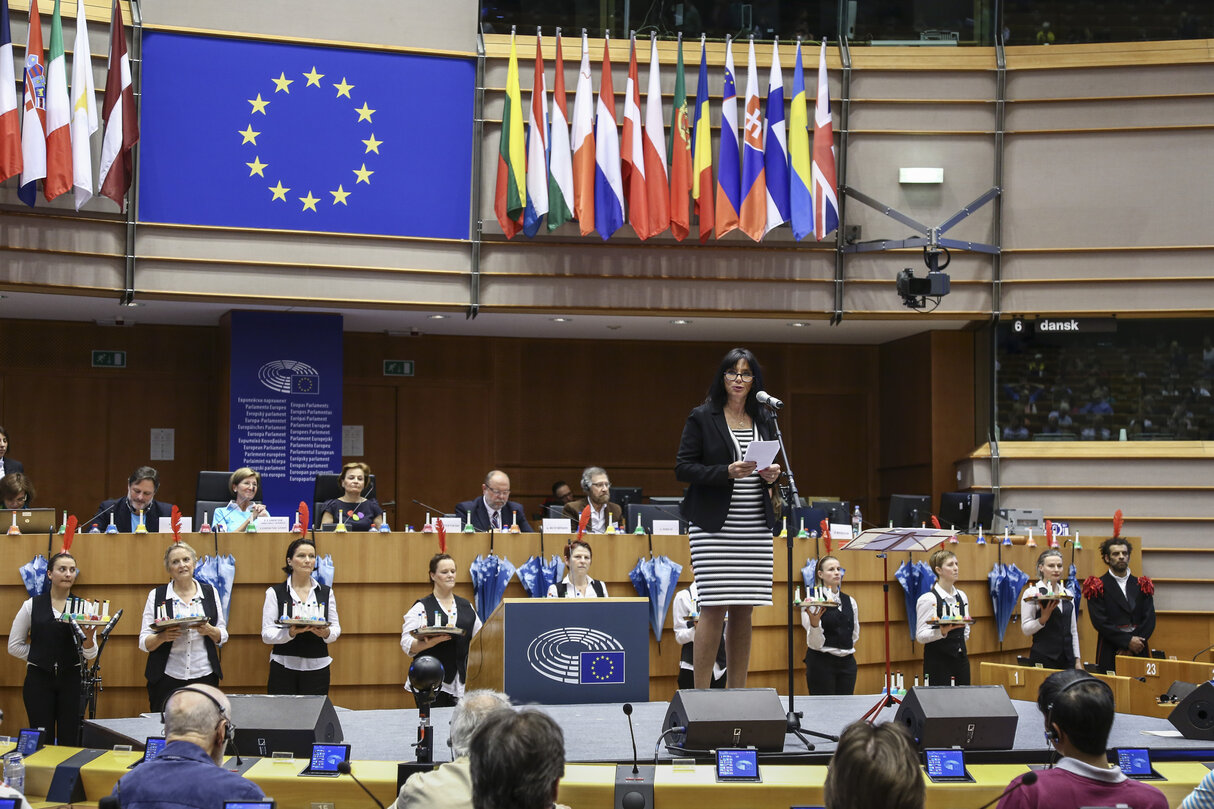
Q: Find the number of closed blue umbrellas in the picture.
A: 10